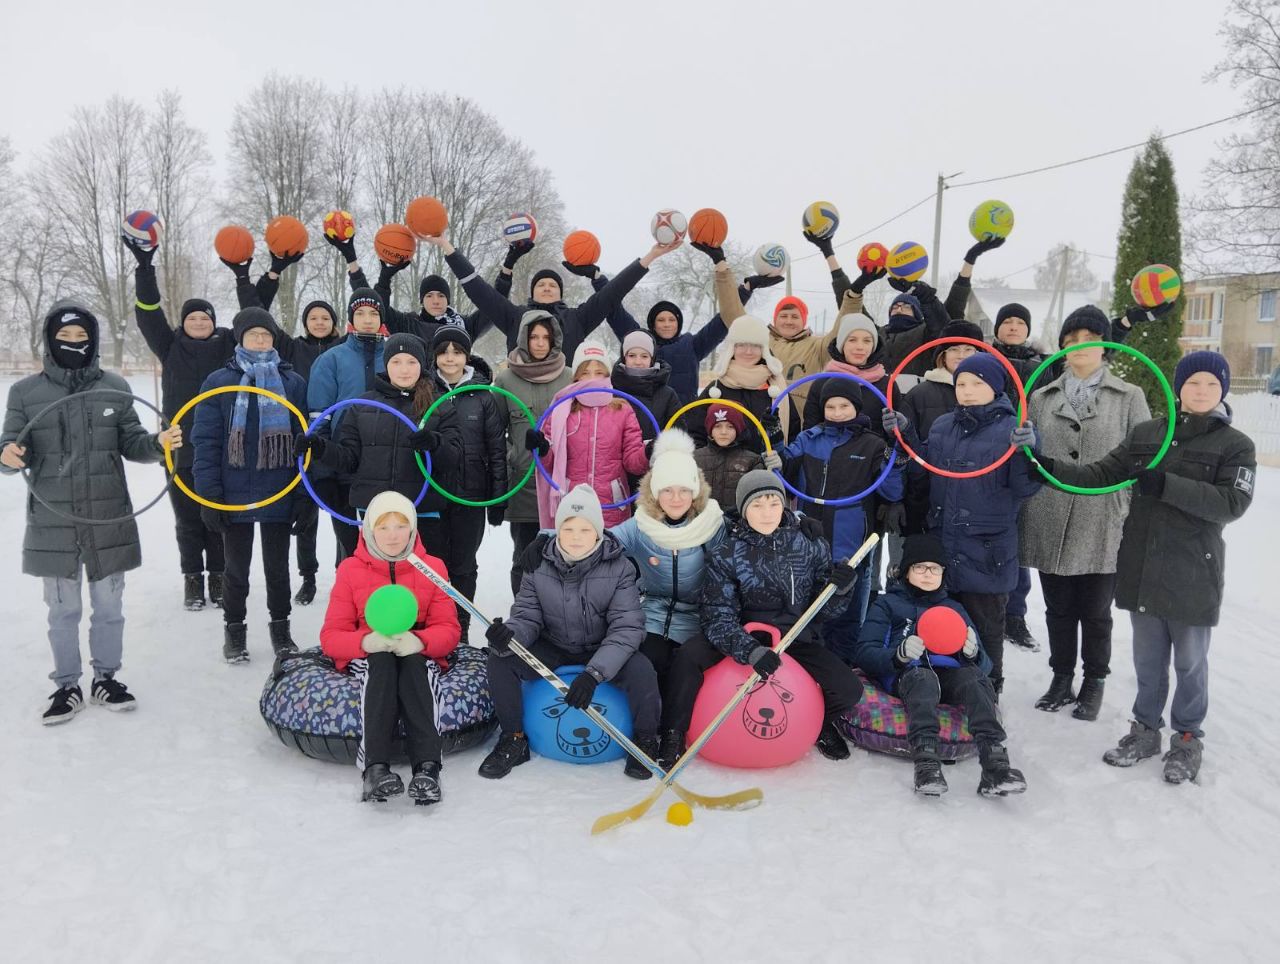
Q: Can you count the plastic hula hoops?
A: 9